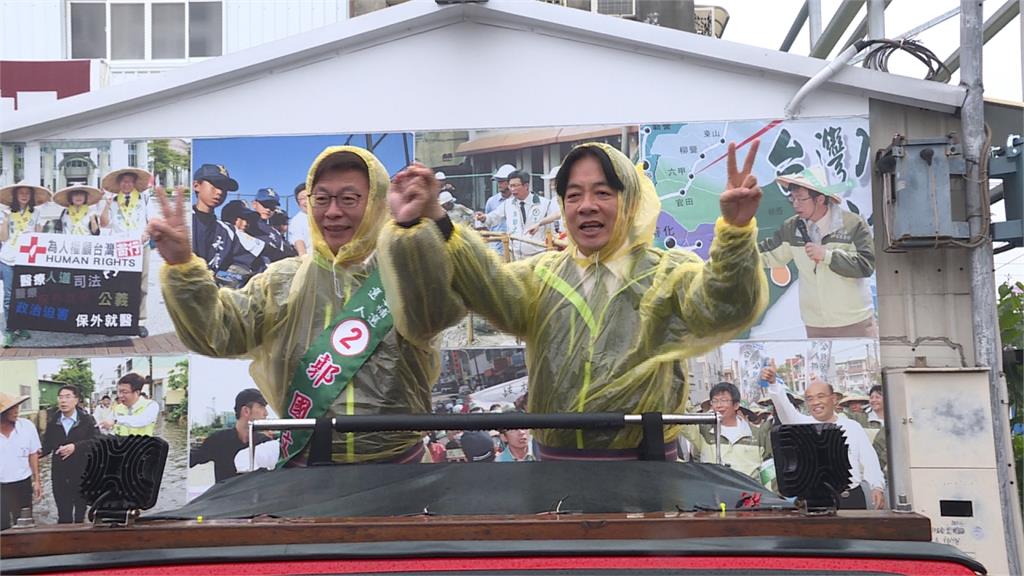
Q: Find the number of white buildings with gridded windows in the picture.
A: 1